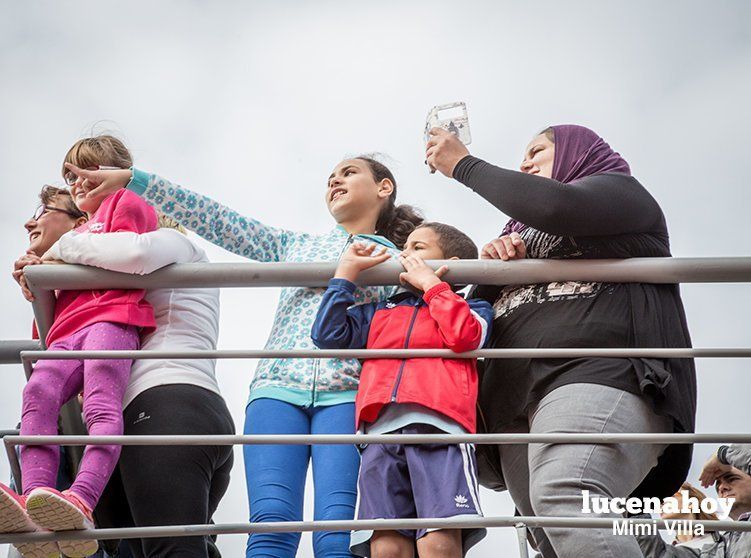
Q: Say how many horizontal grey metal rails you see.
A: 4